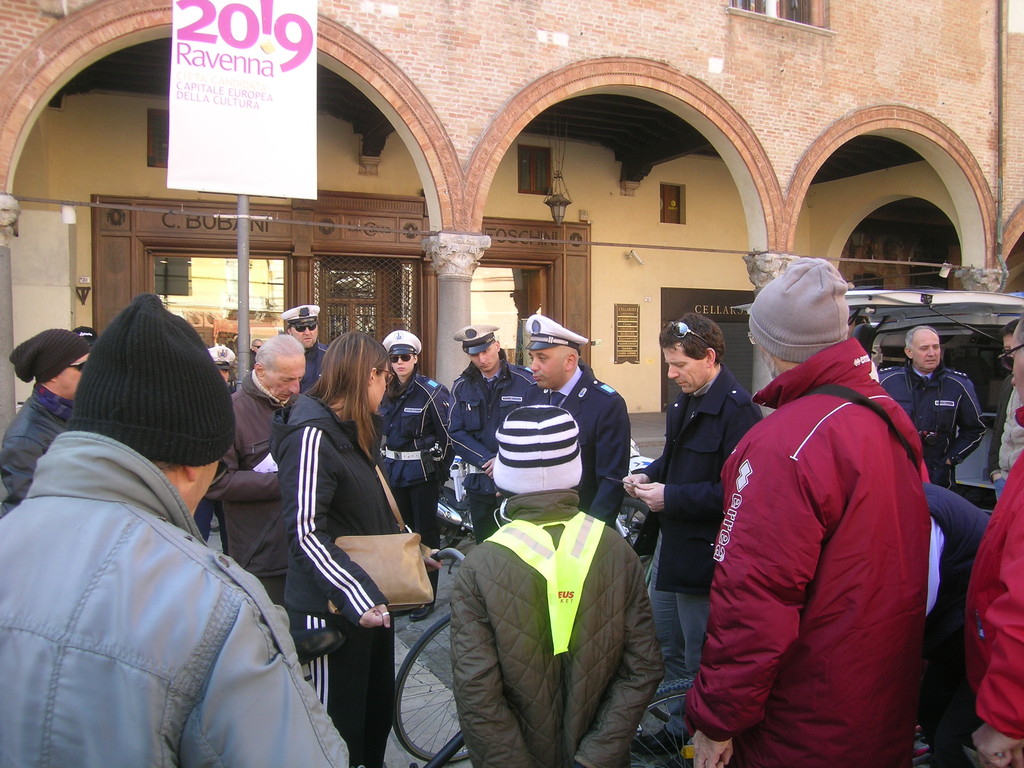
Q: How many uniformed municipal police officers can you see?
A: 6